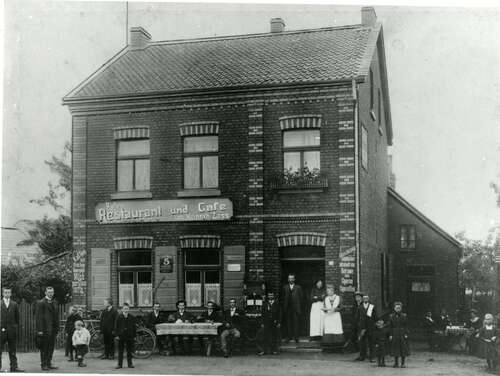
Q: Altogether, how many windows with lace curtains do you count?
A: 2